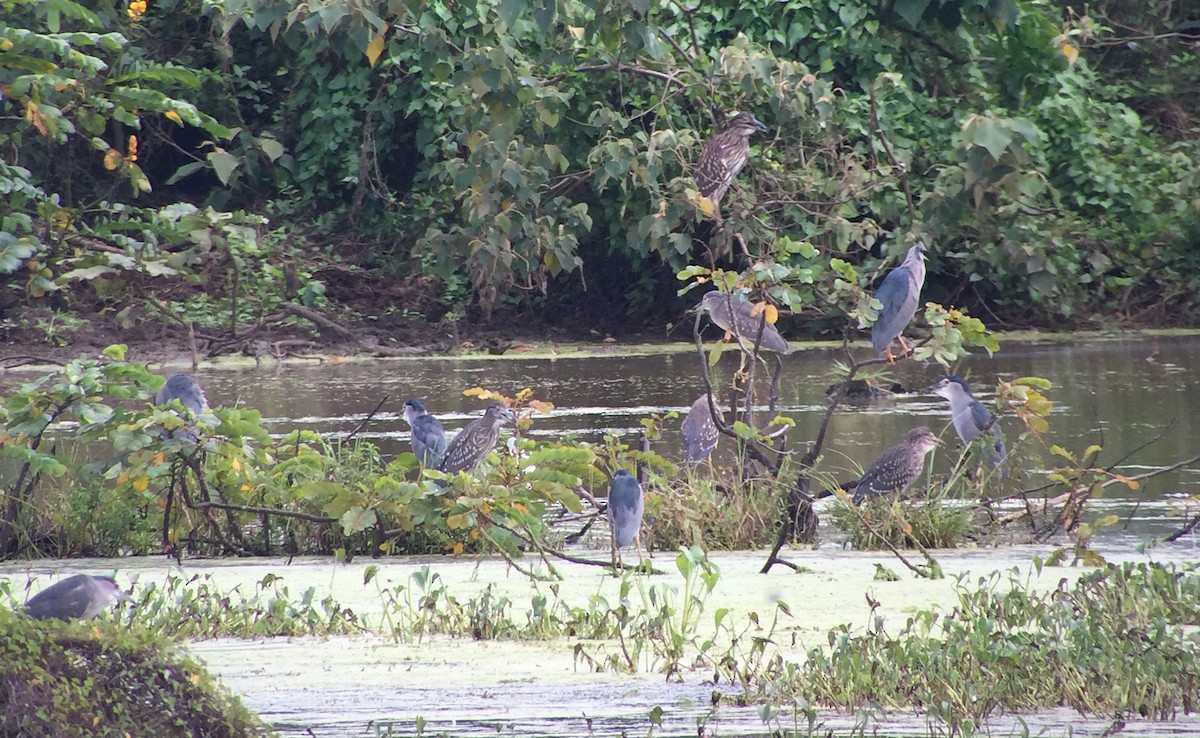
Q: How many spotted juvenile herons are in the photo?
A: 5